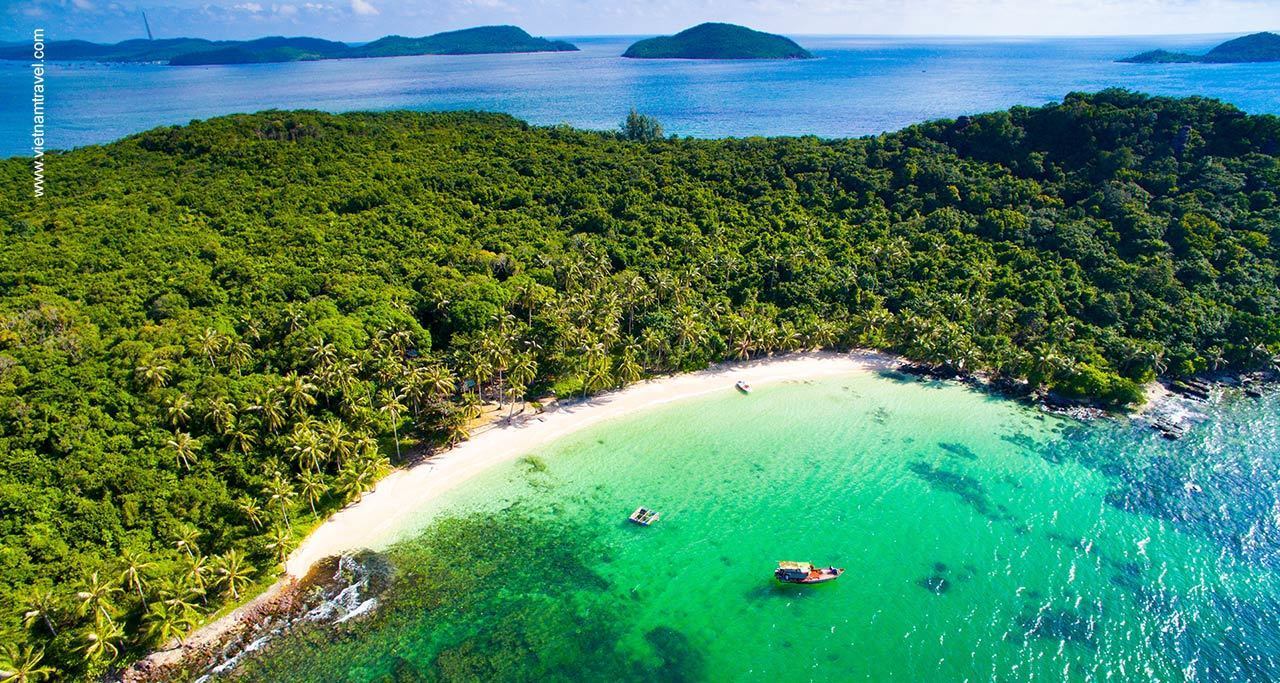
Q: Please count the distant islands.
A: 3